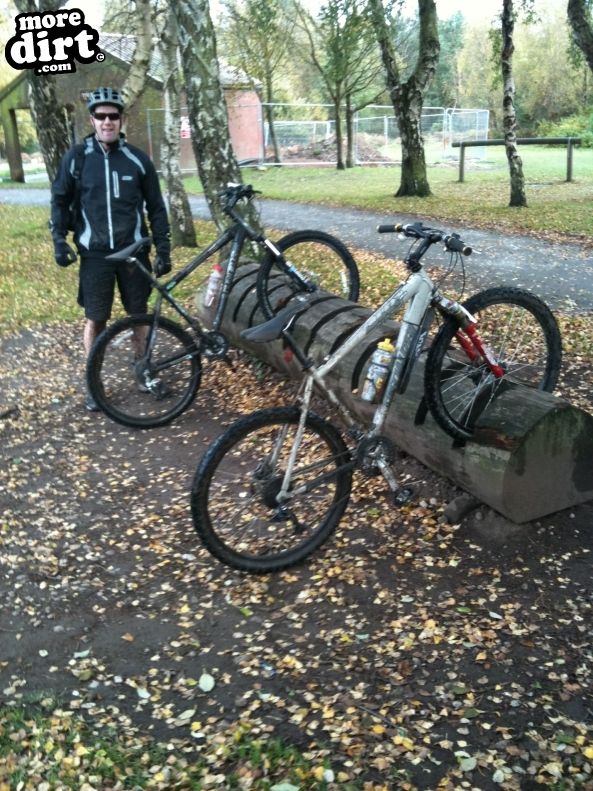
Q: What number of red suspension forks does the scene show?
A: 1